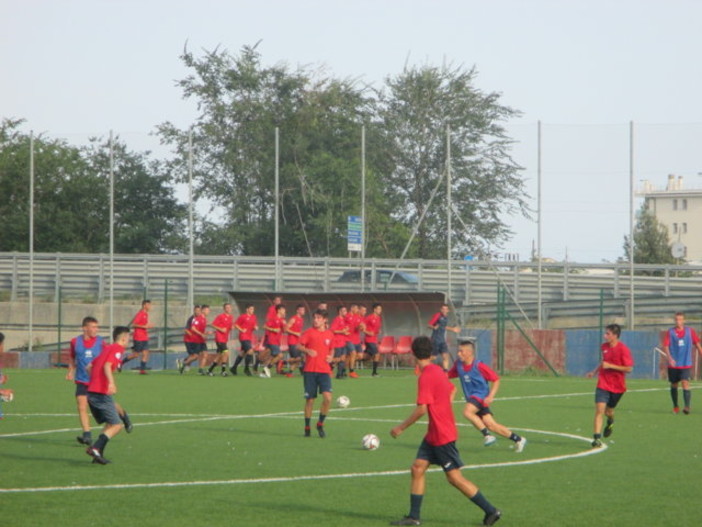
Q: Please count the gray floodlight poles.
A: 8